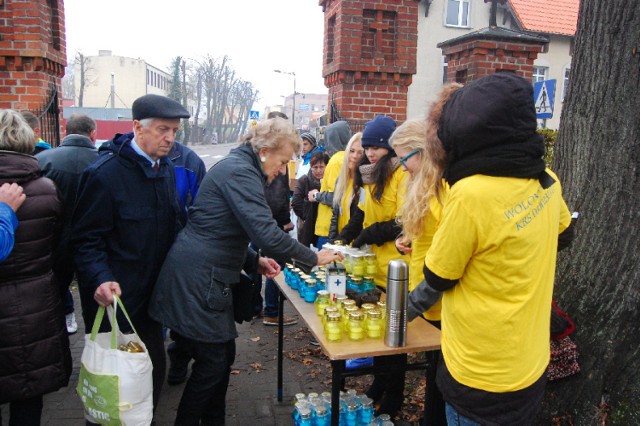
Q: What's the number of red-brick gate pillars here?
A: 3